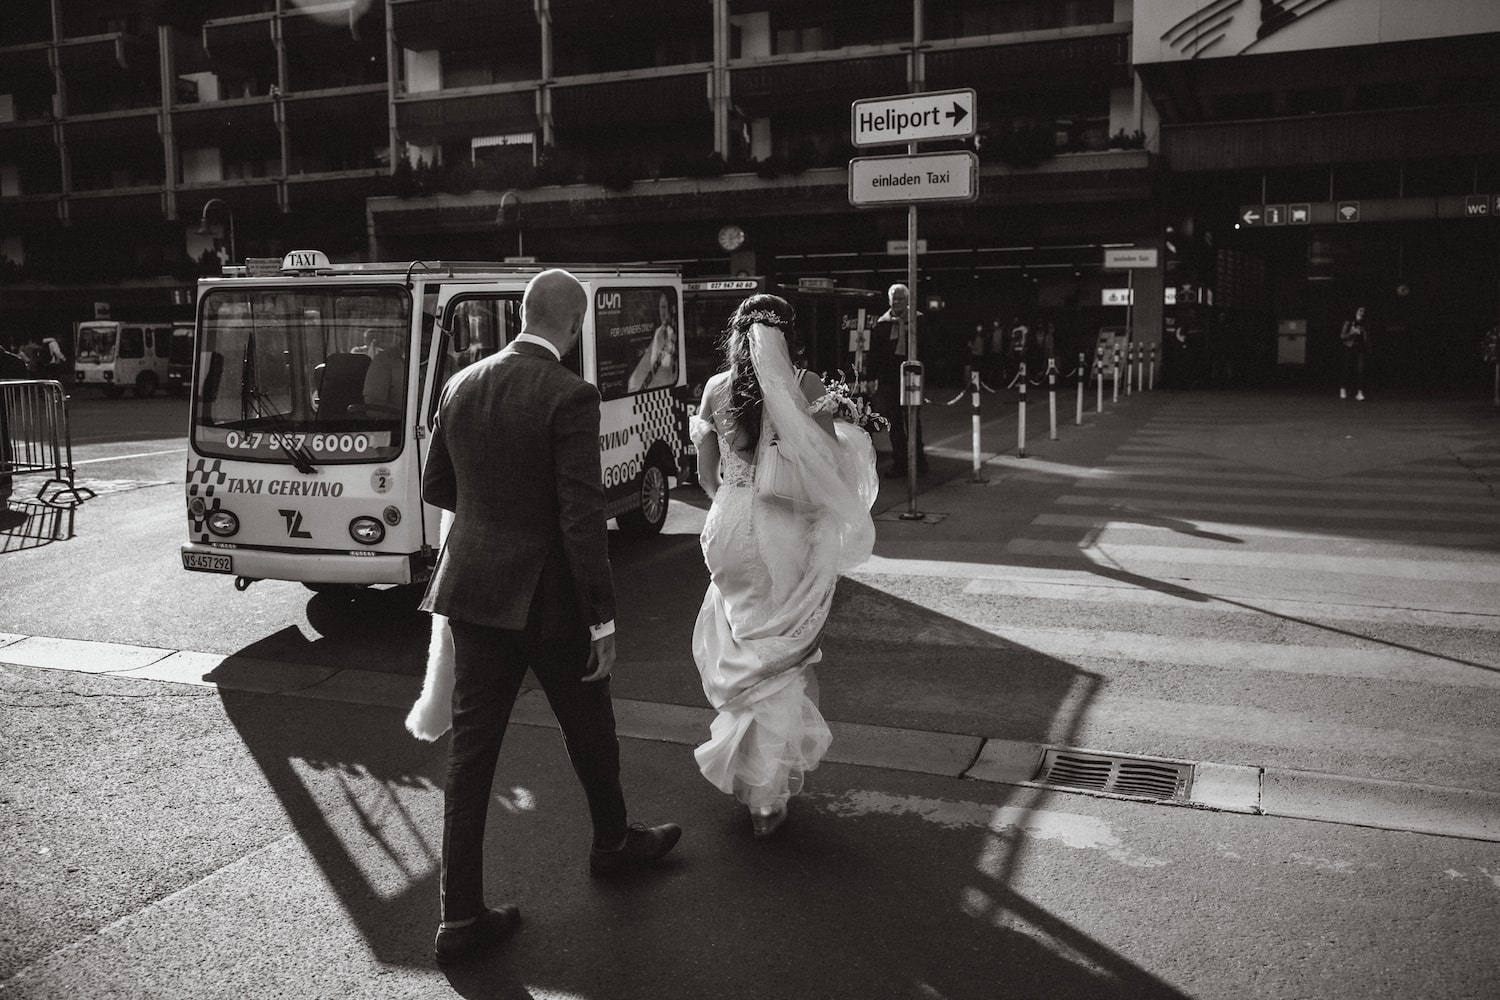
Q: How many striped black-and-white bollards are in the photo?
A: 9